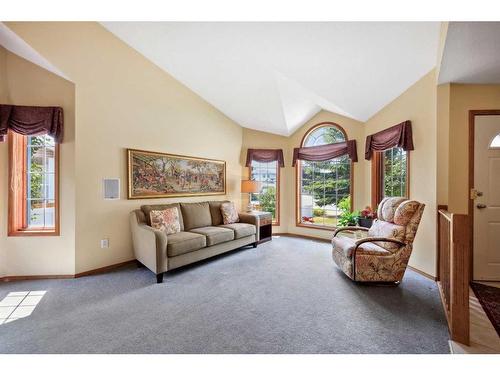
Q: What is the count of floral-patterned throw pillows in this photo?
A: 2